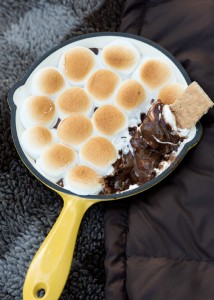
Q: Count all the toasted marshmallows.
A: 15